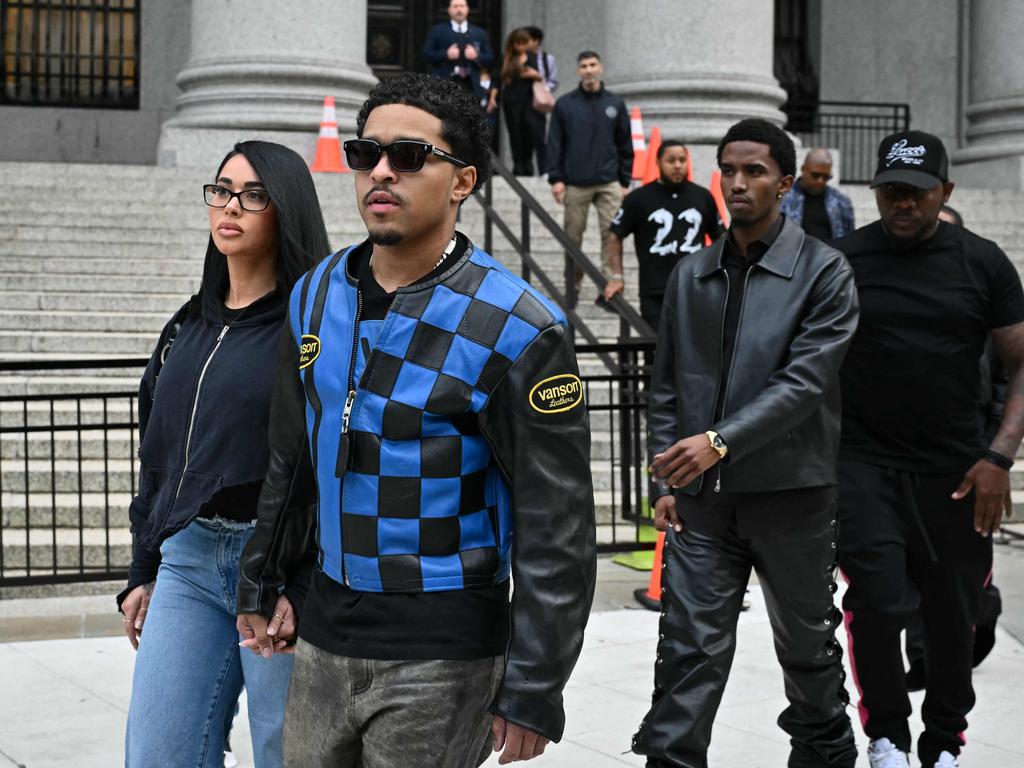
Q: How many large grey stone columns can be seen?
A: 3